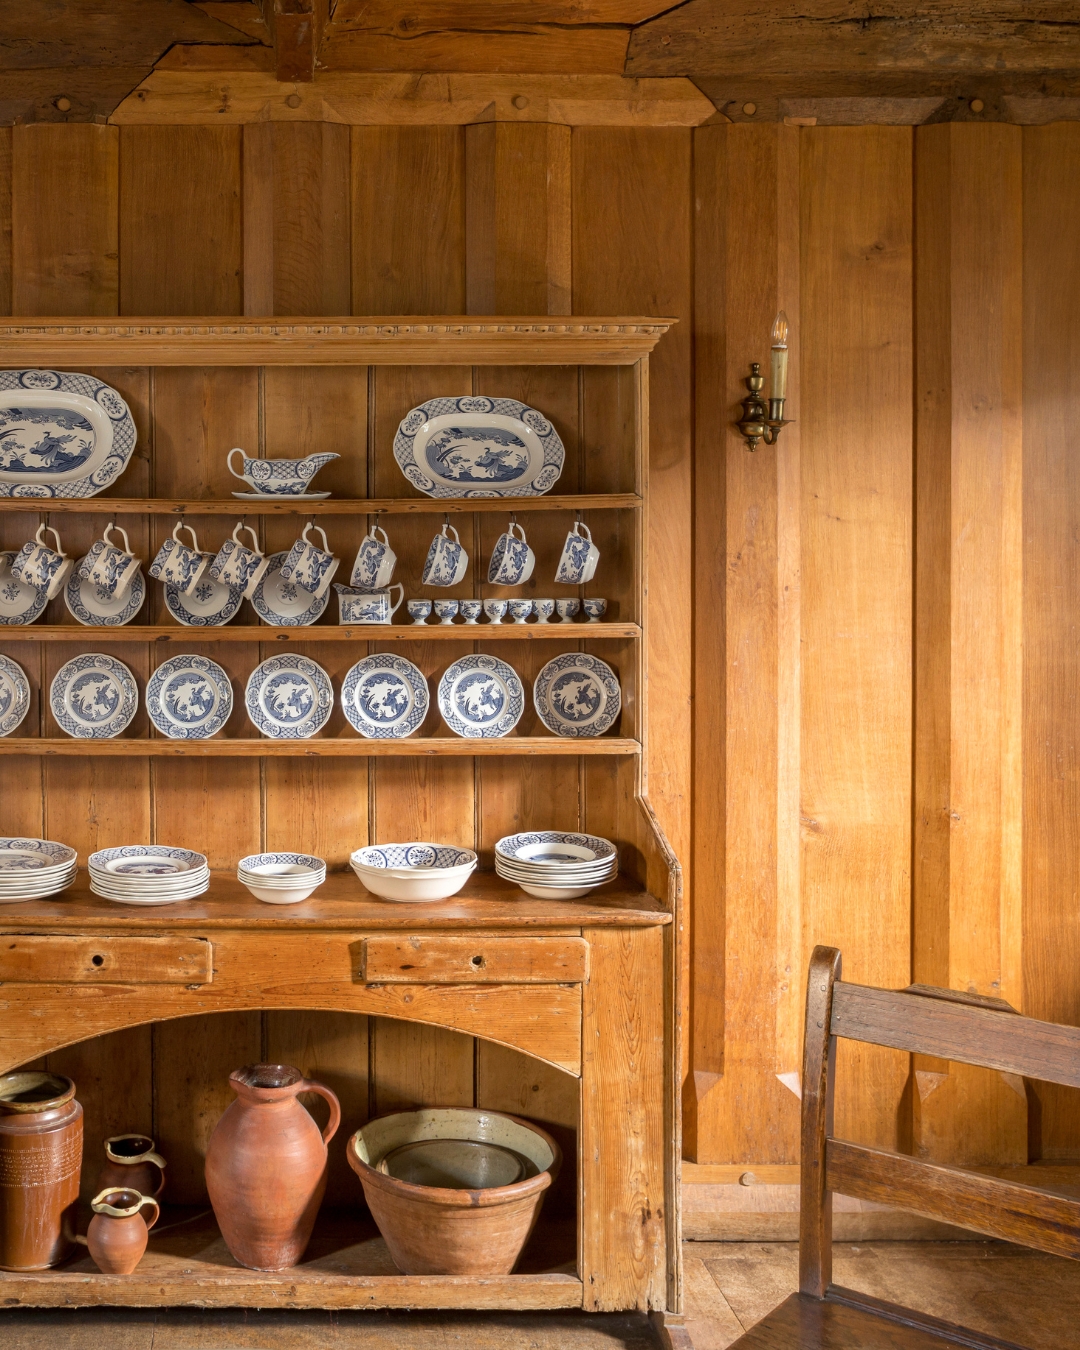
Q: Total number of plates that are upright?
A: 13